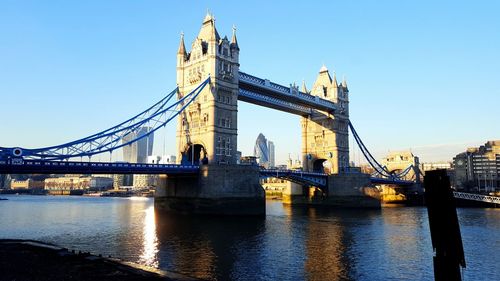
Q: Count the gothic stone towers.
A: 2